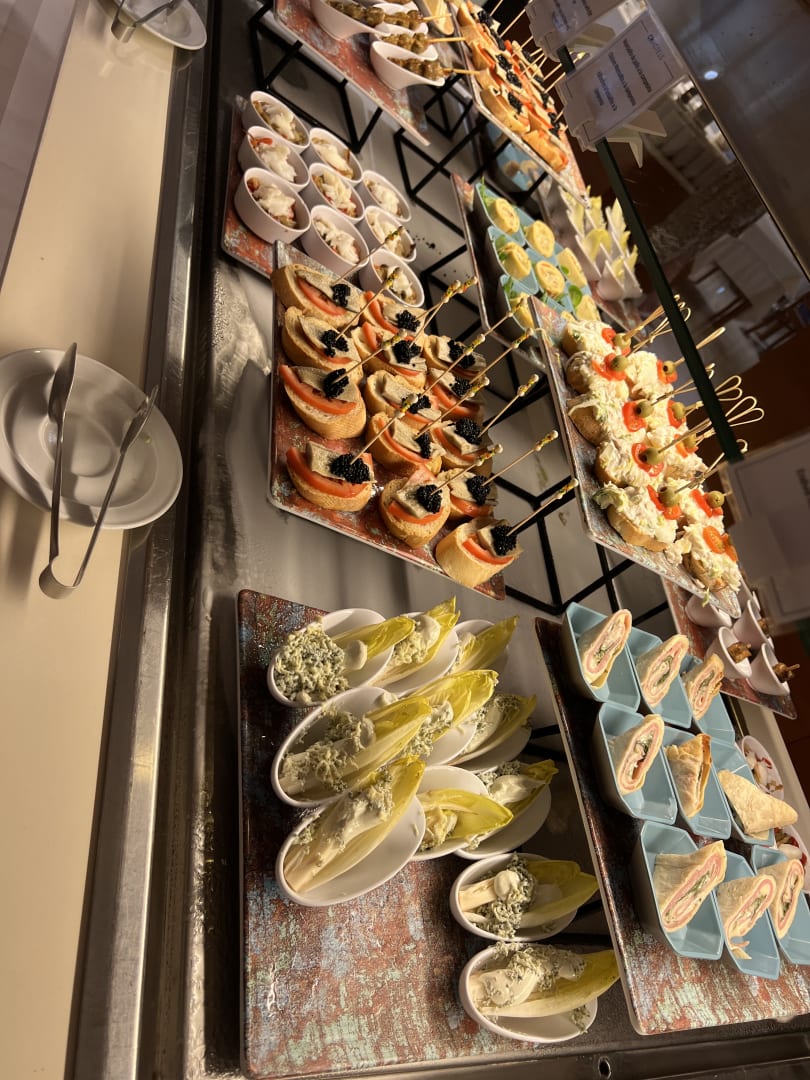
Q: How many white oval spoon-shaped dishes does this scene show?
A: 11